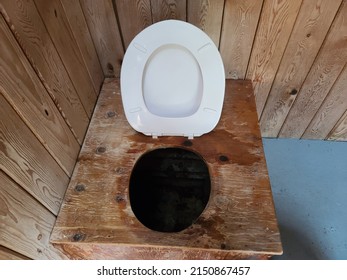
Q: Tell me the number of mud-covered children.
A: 0